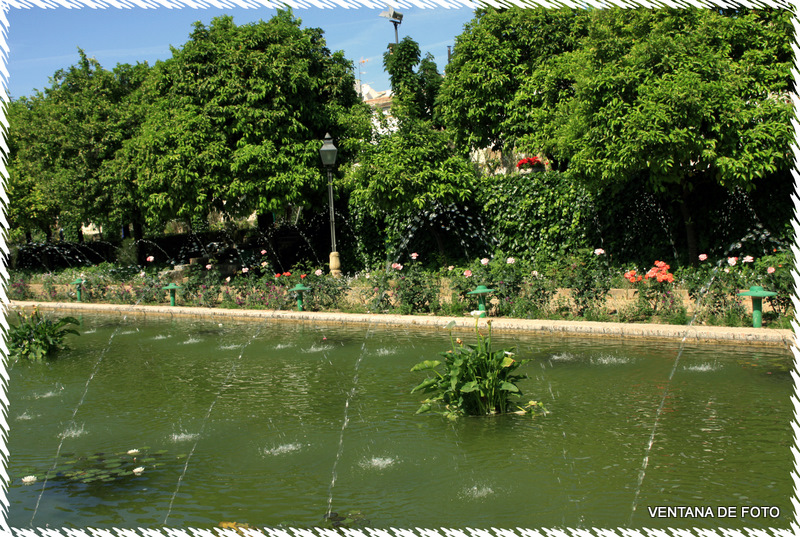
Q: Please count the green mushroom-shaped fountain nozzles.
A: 5